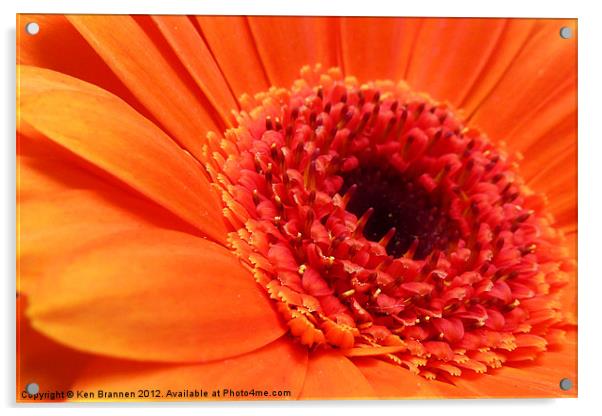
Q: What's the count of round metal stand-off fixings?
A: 4